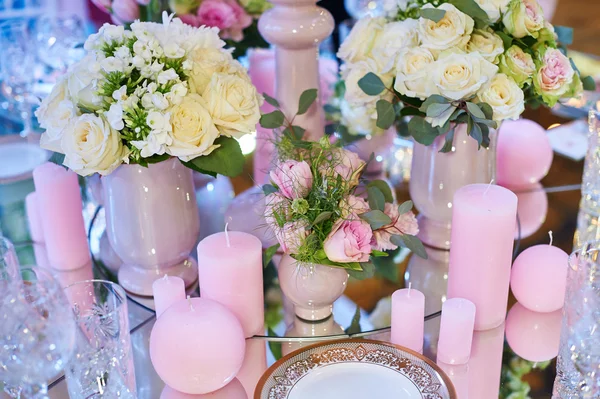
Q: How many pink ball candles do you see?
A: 3